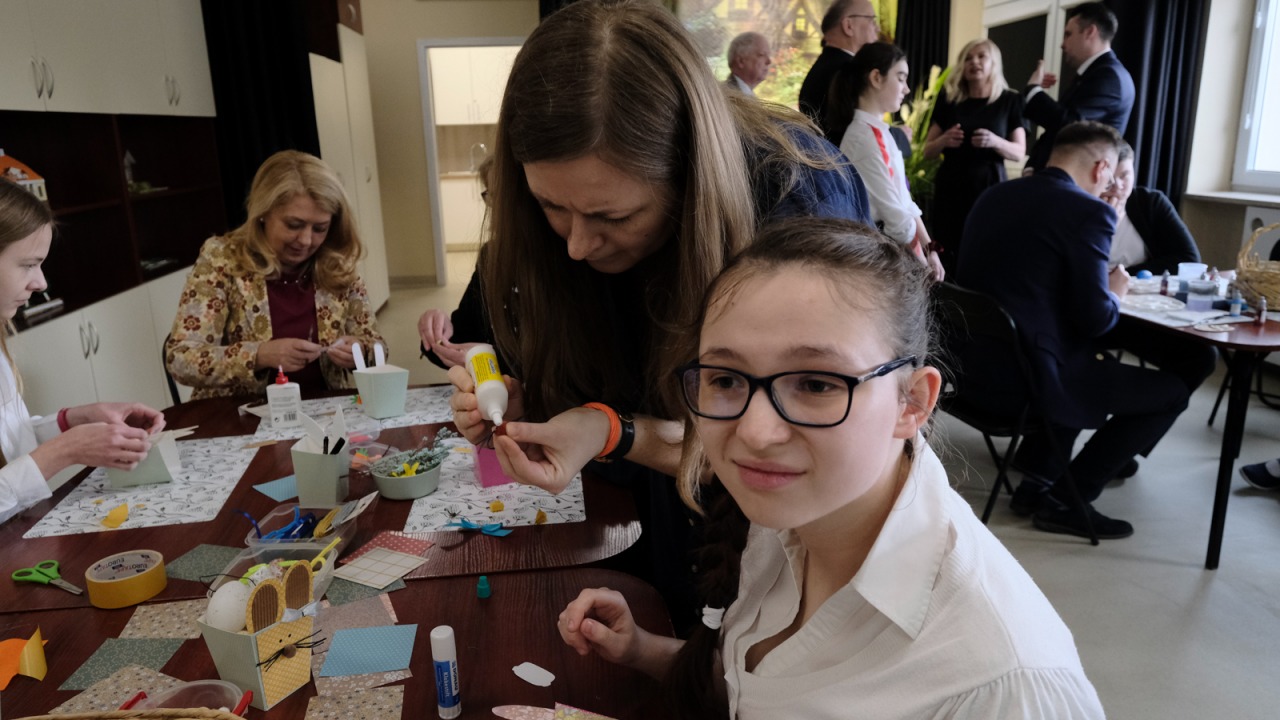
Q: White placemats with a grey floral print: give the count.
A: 3